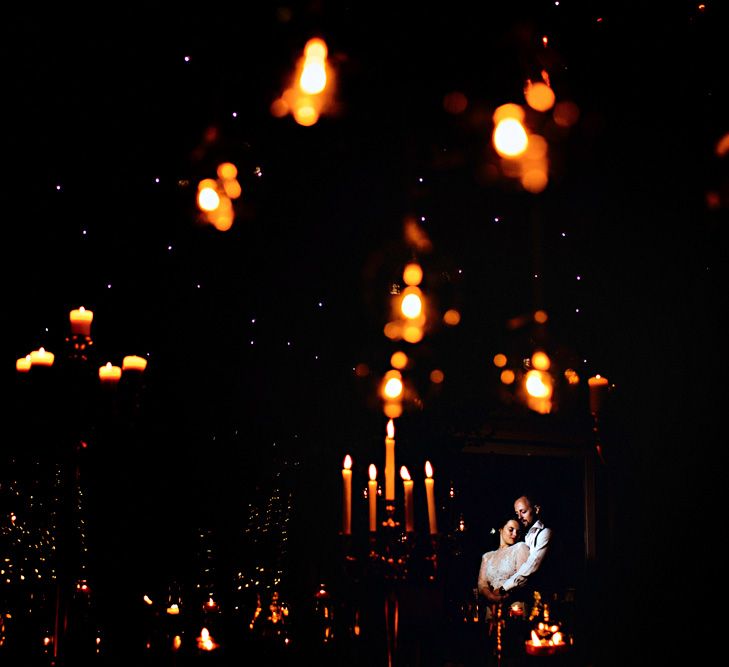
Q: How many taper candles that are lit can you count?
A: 5